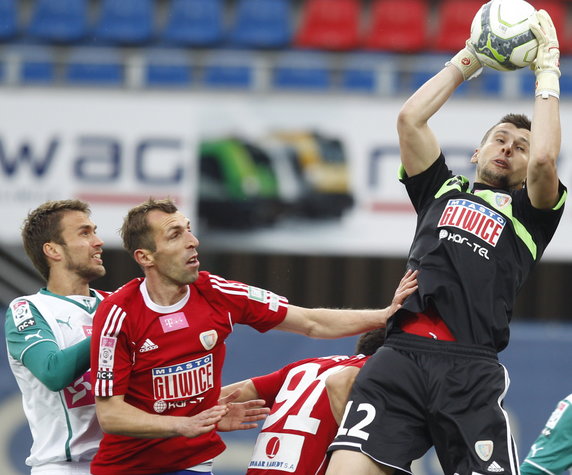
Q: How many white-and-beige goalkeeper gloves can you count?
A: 2